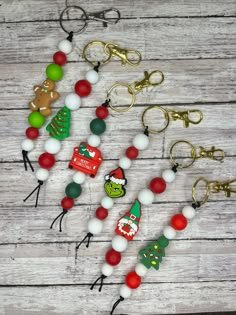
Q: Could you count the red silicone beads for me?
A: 12